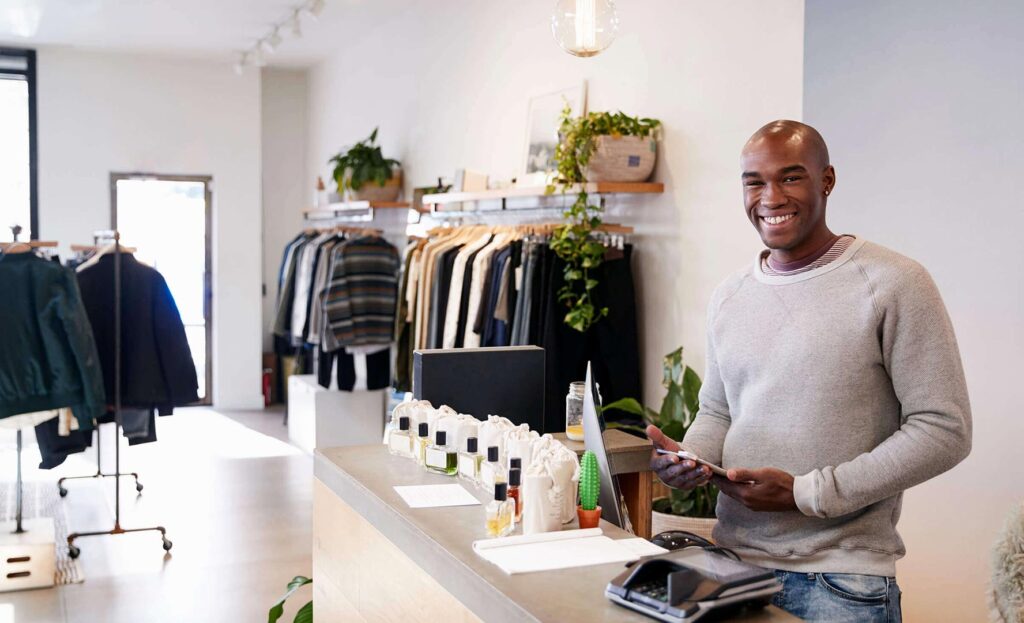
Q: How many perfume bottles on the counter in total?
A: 8